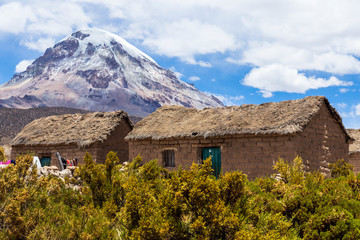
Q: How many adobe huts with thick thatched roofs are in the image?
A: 2